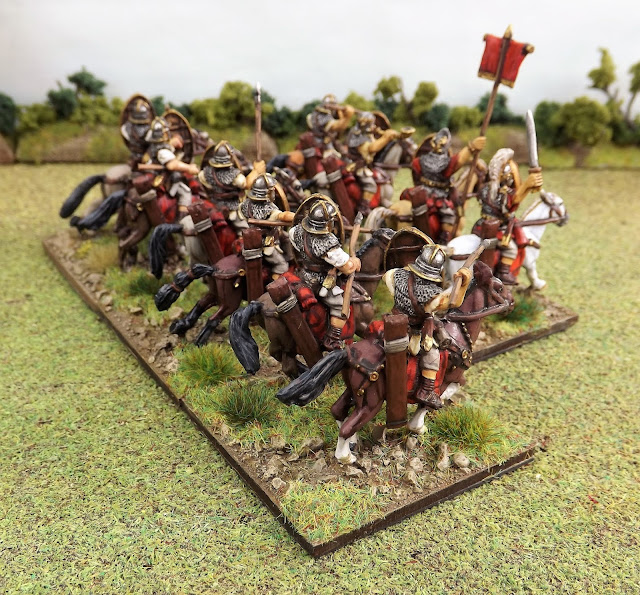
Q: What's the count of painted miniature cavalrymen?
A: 10